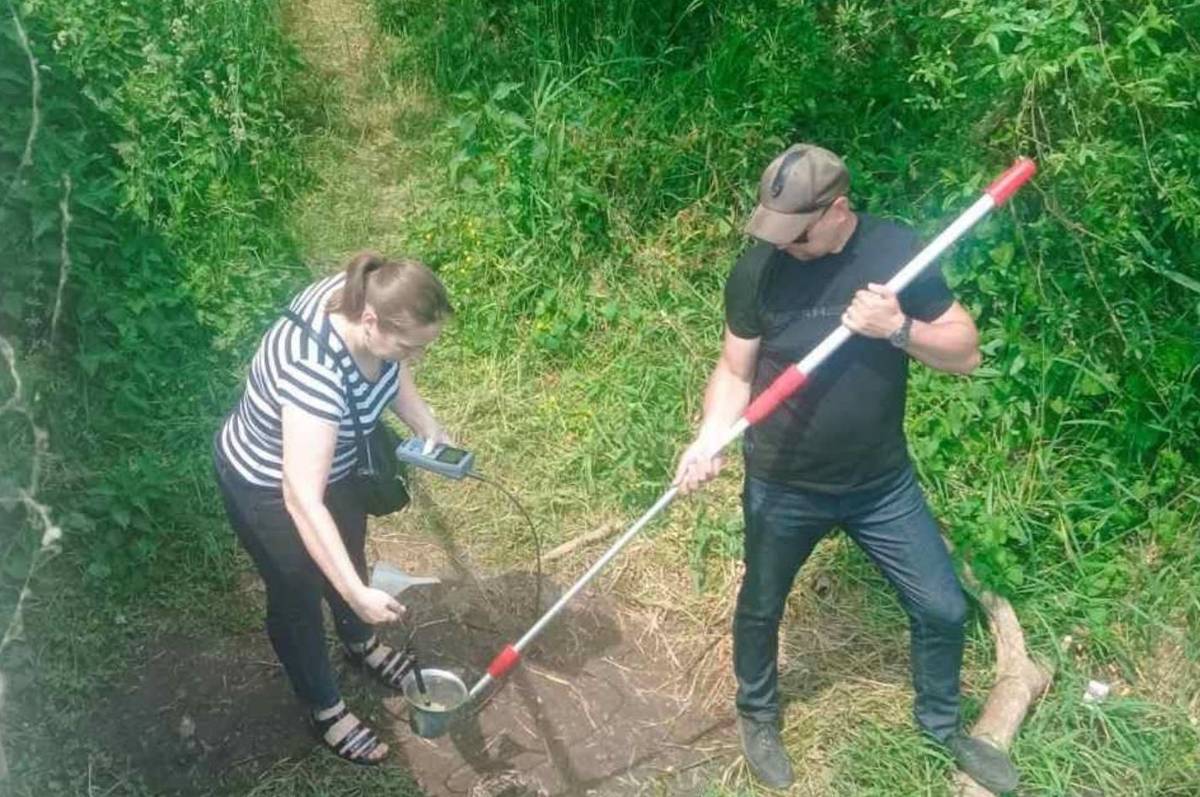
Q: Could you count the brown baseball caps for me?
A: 1